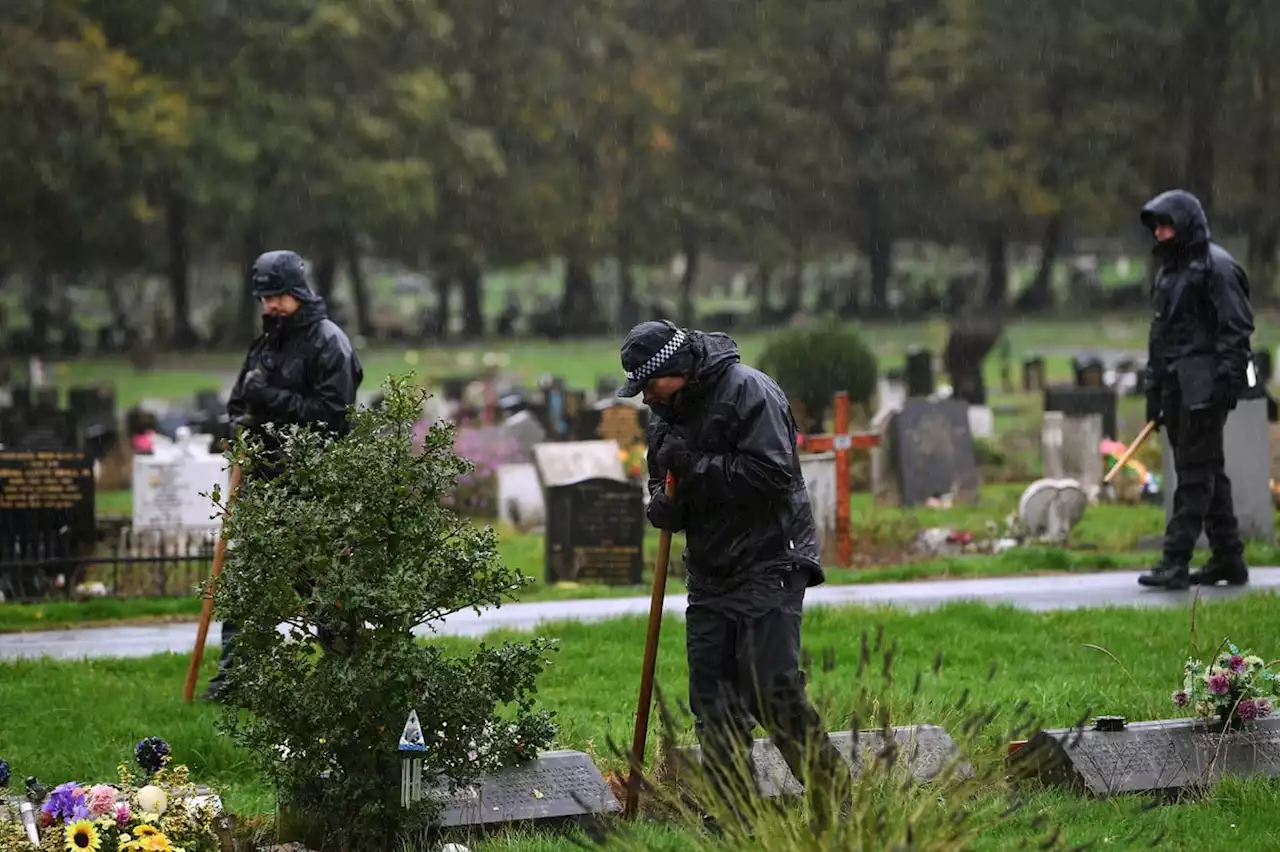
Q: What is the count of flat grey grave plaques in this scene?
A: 3